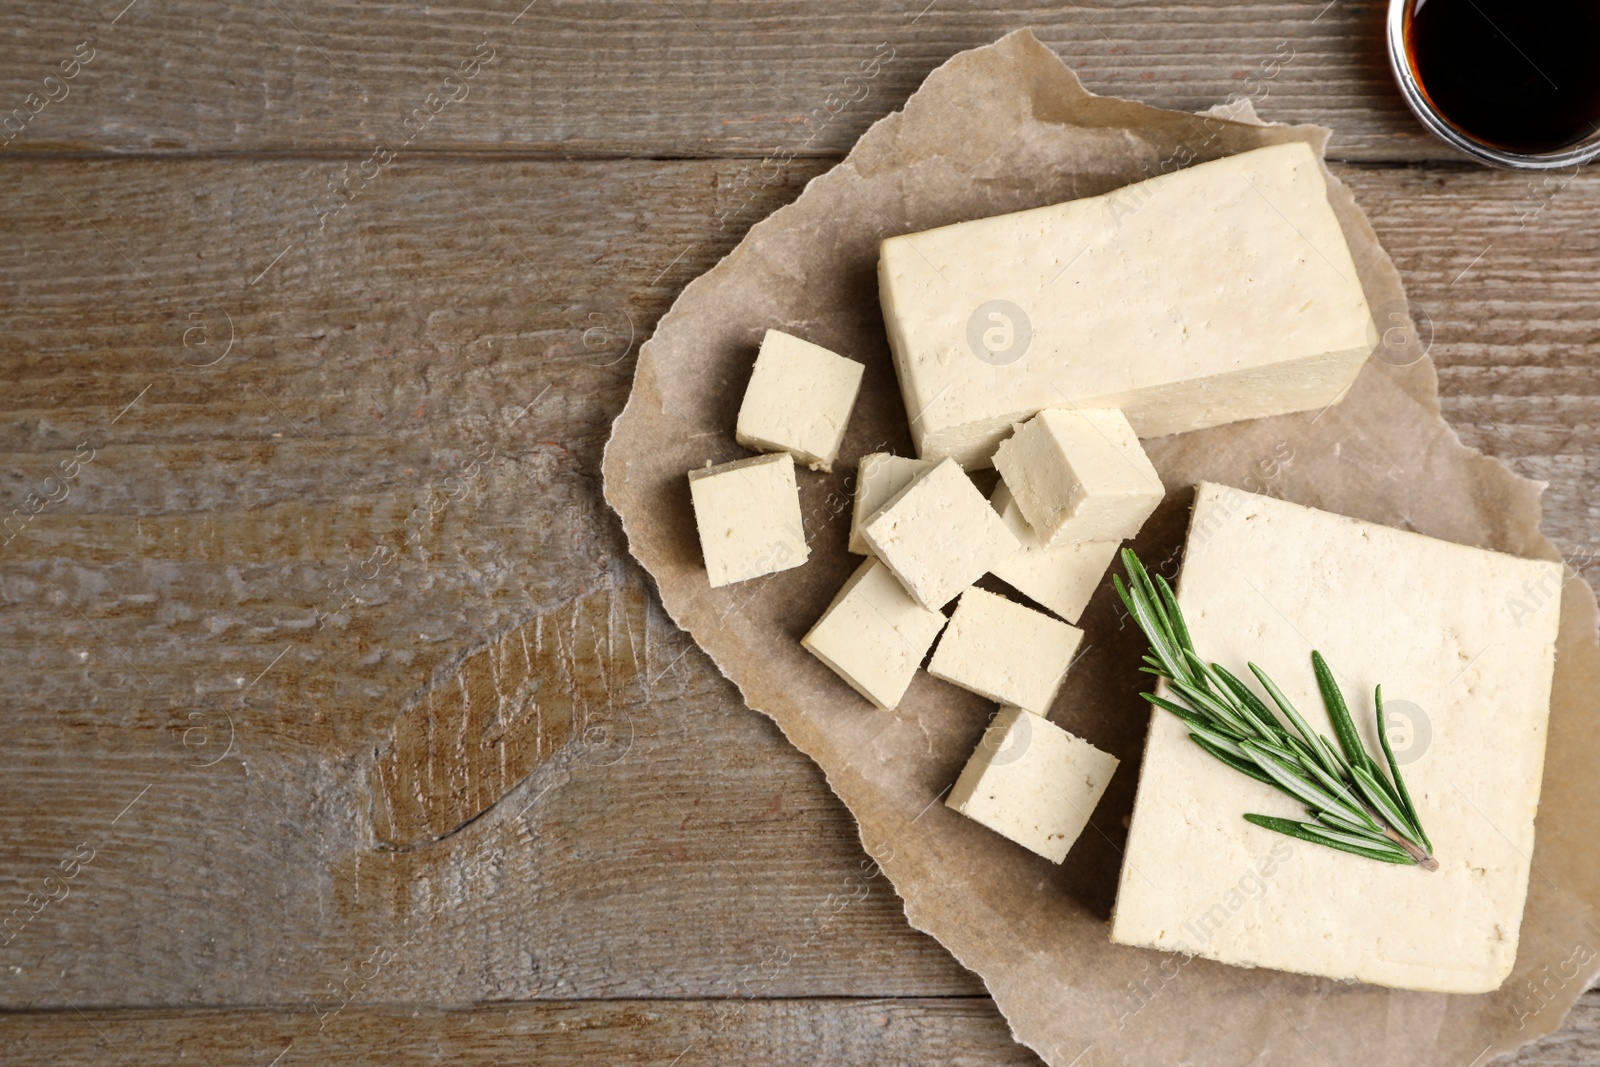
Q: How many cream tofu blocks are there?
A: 11